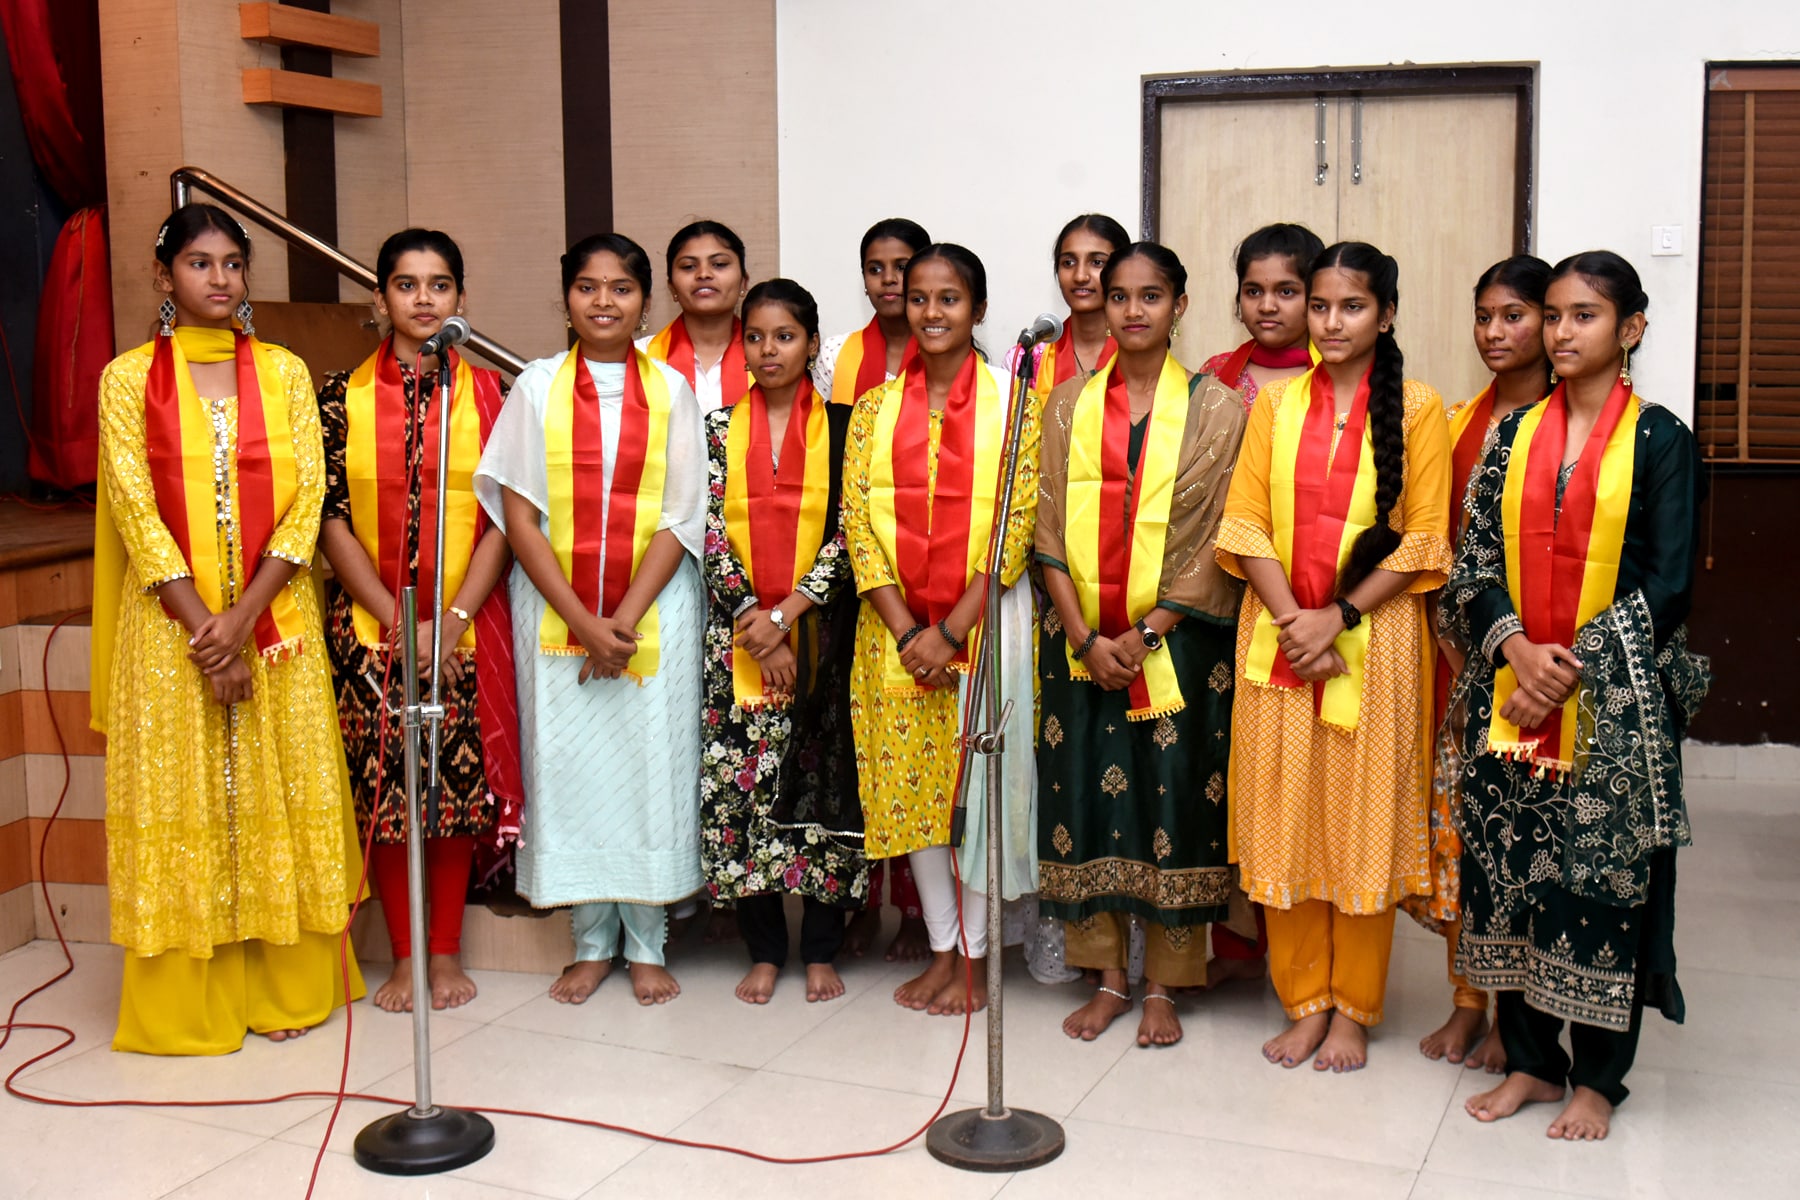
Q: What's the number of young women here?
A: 13